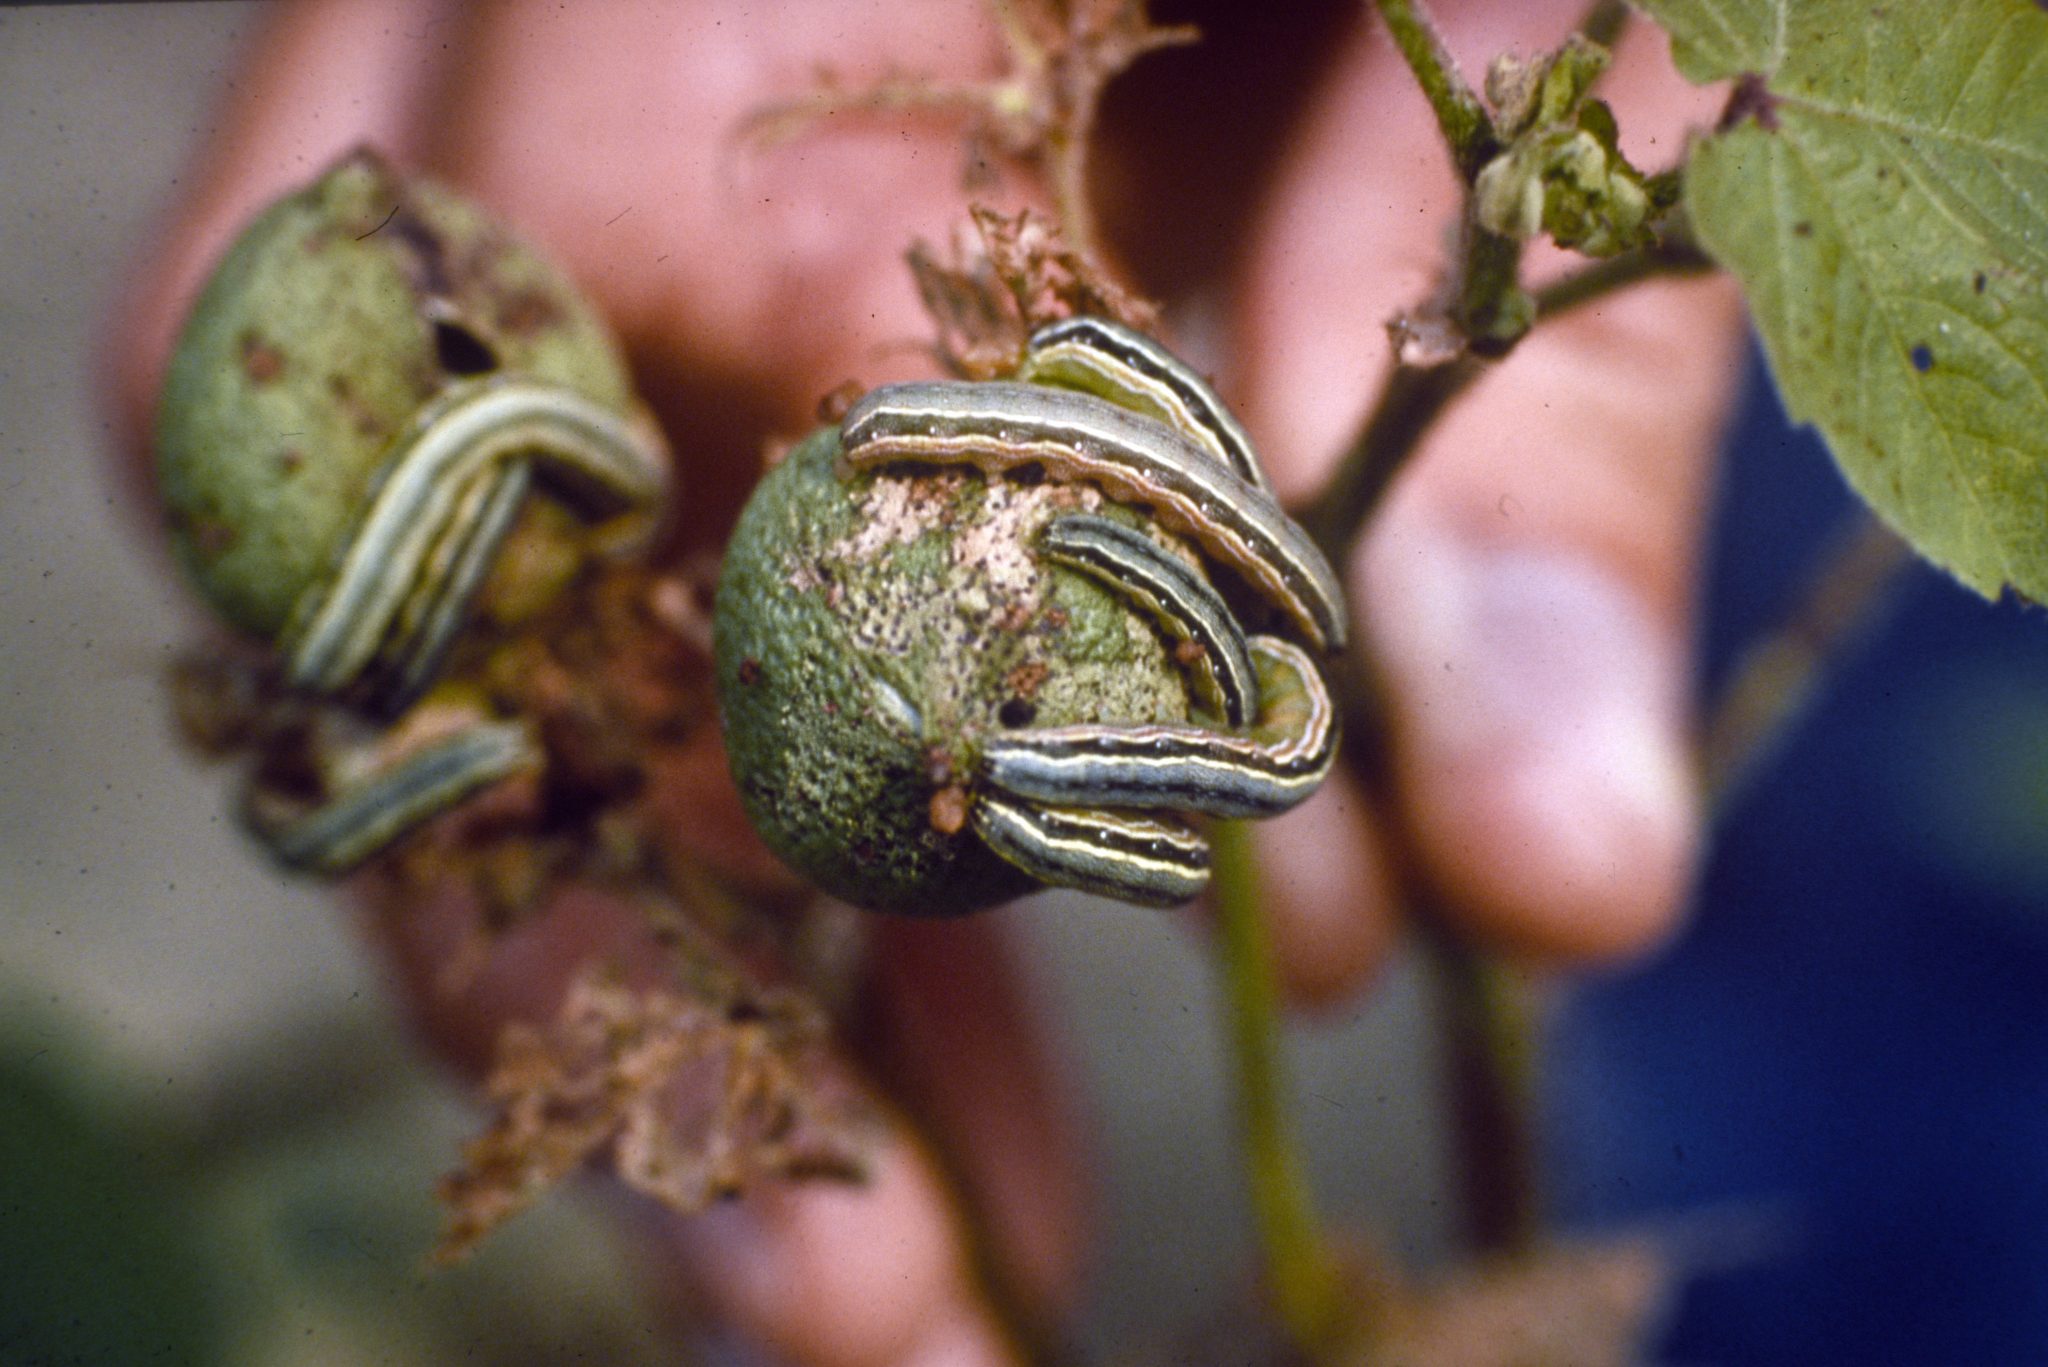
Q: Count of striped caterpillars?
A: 8